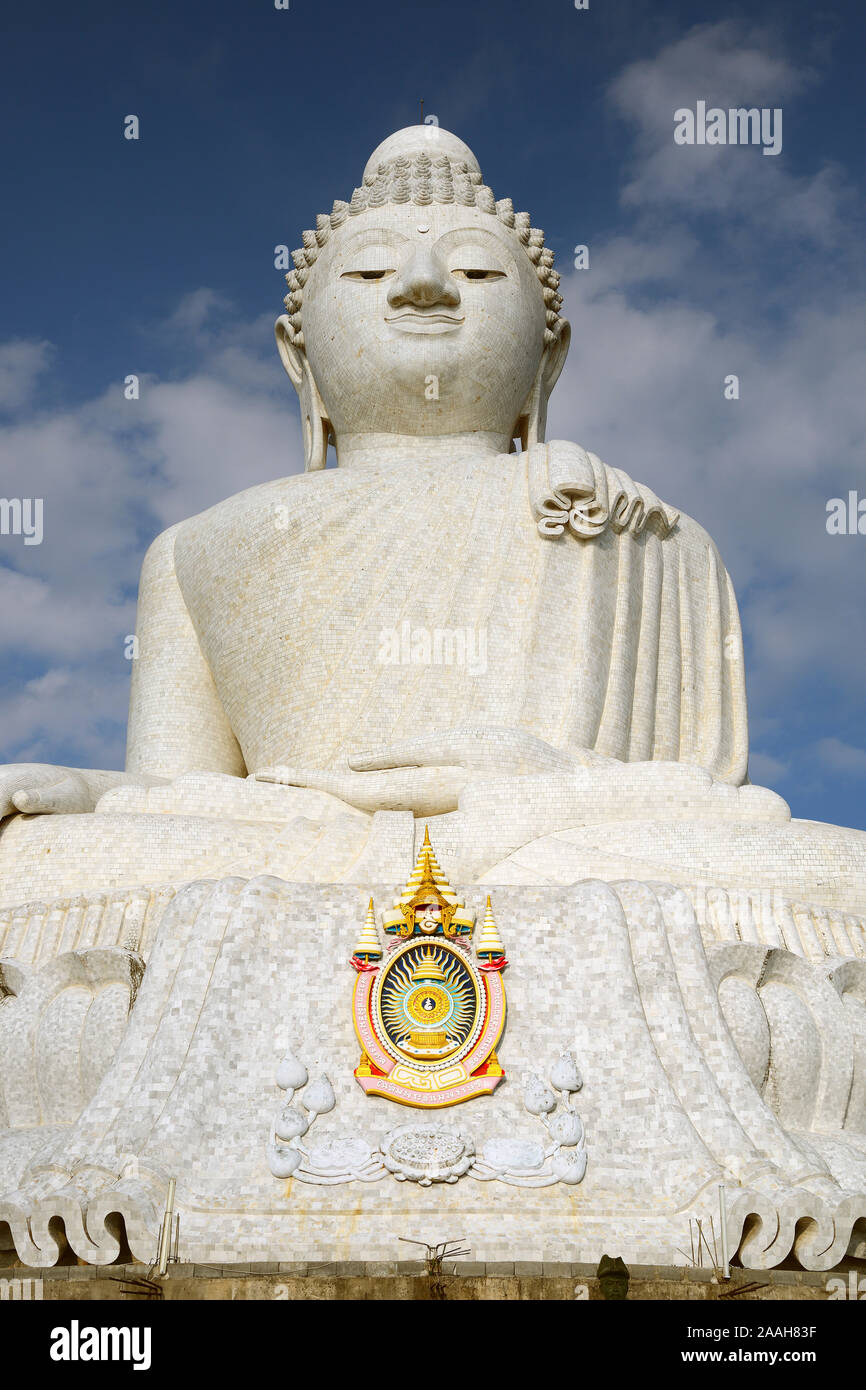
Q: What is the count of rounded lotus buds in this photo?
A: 8